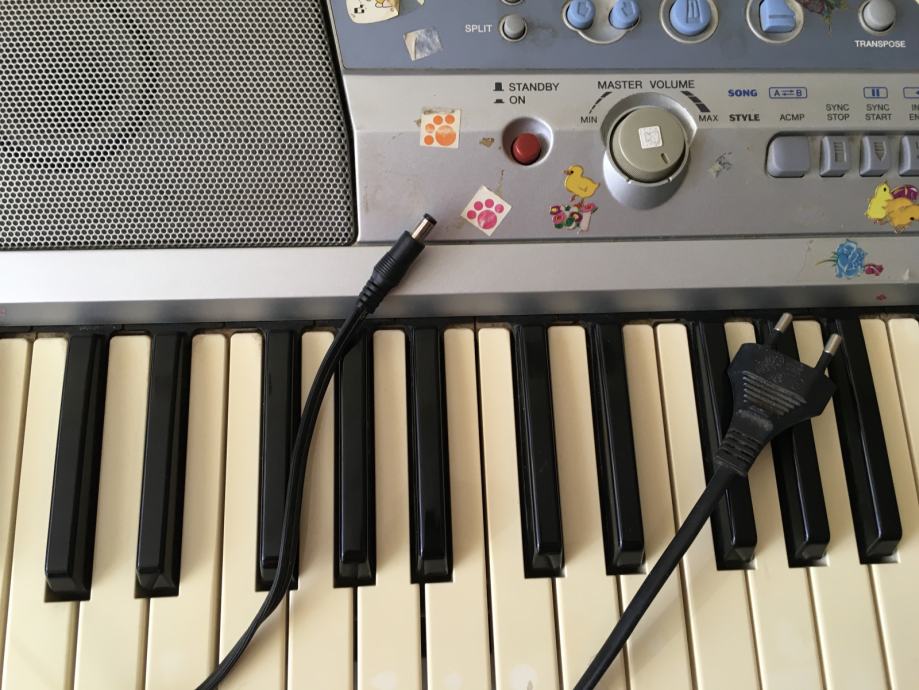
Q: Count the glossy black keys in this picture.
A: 10